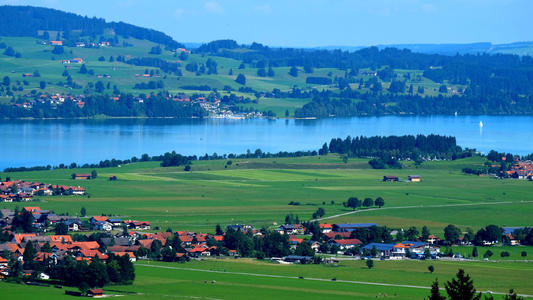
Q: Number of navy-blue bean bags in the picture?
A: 0